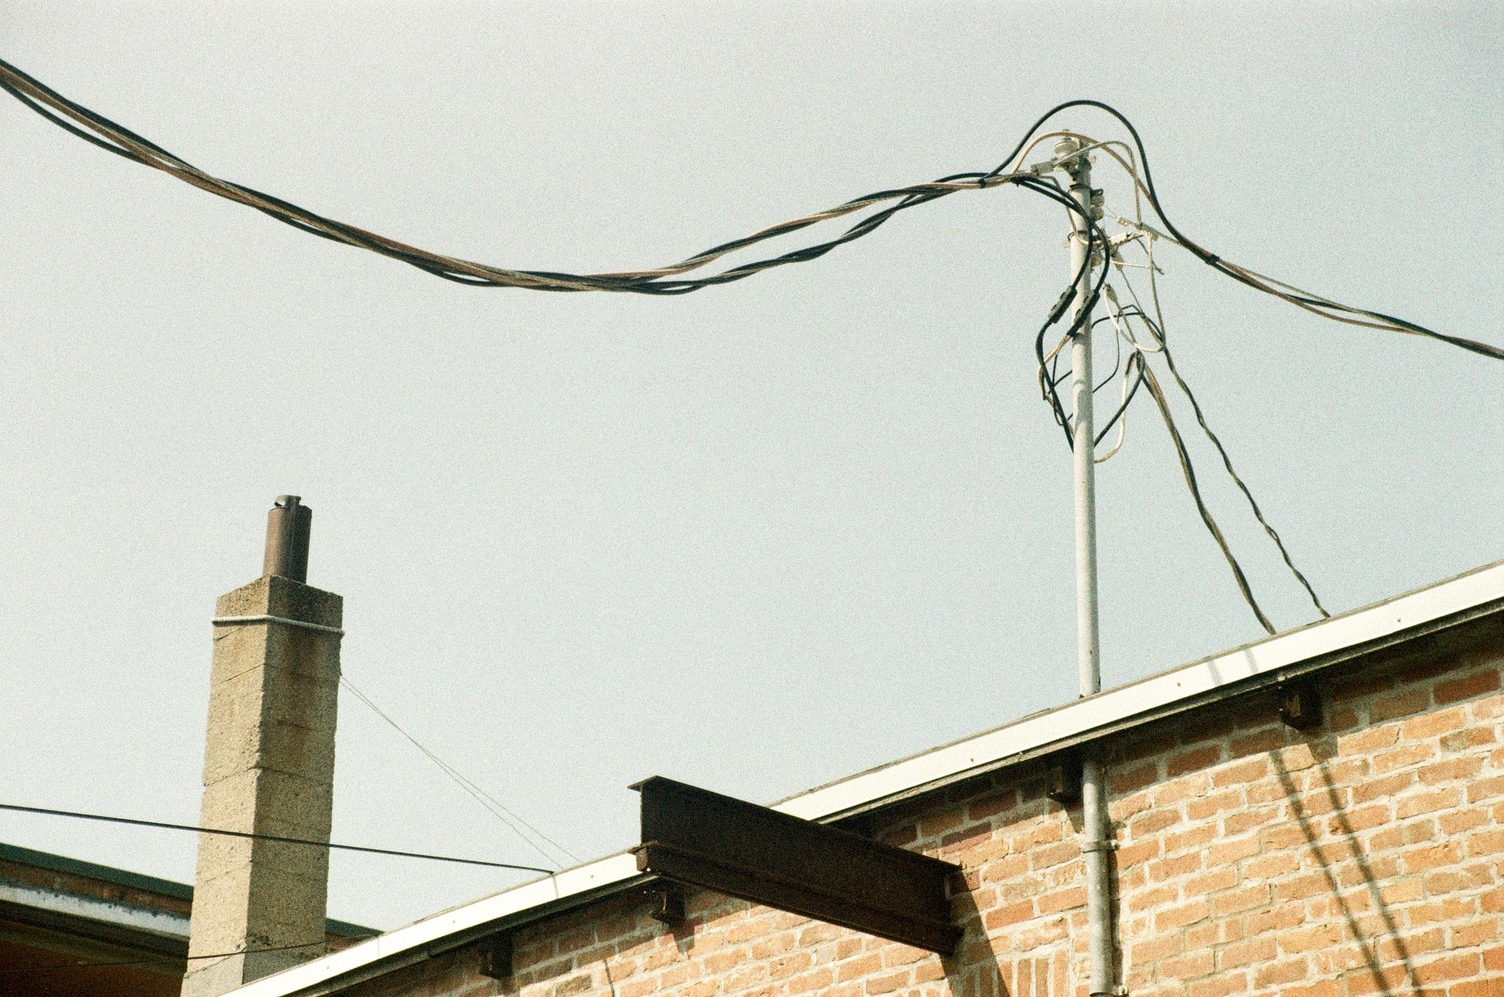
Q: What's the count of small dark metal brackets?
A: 4